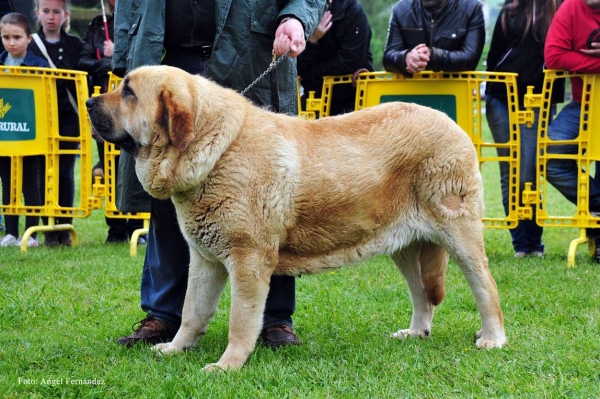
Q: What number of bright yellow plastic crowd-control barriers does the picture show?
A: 4